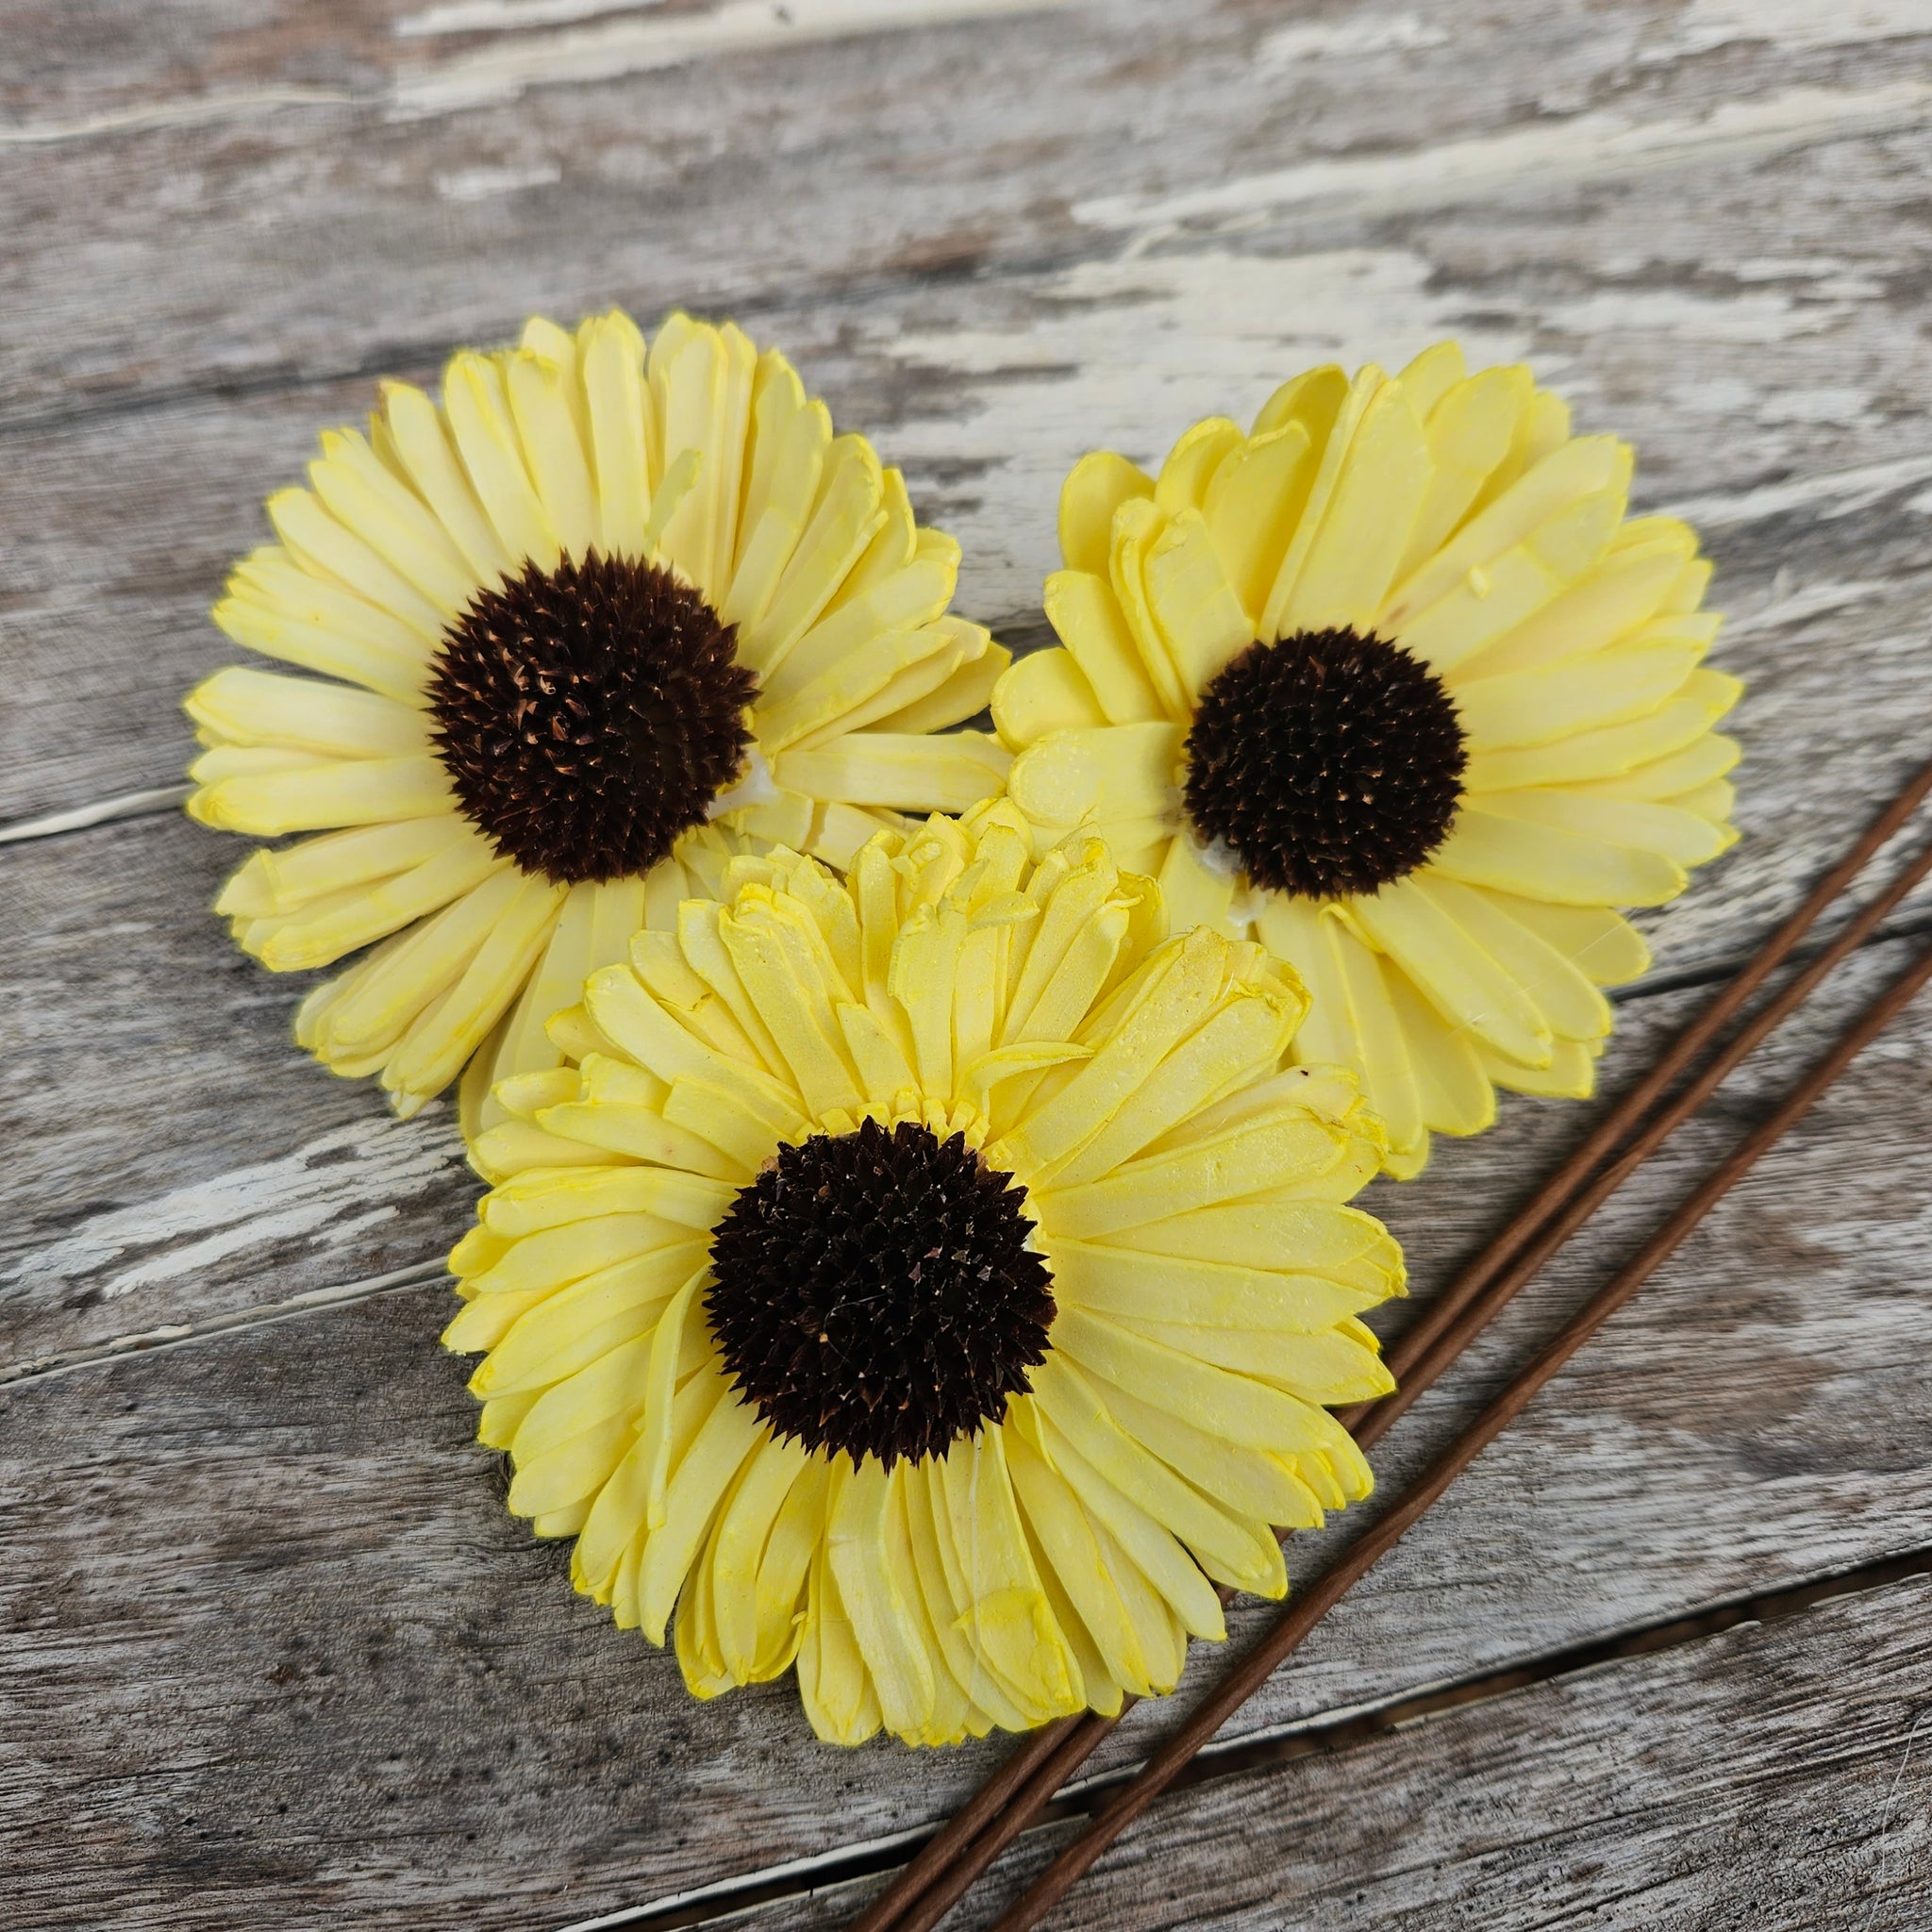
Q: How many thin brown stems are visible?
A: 3